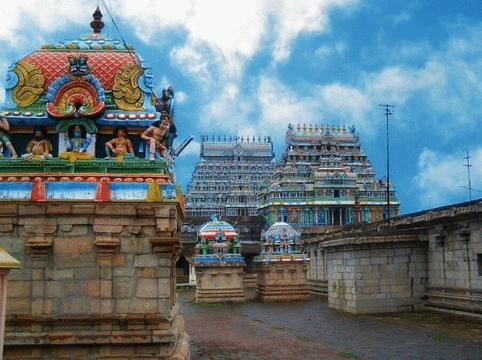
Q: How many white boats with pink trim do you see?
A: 0